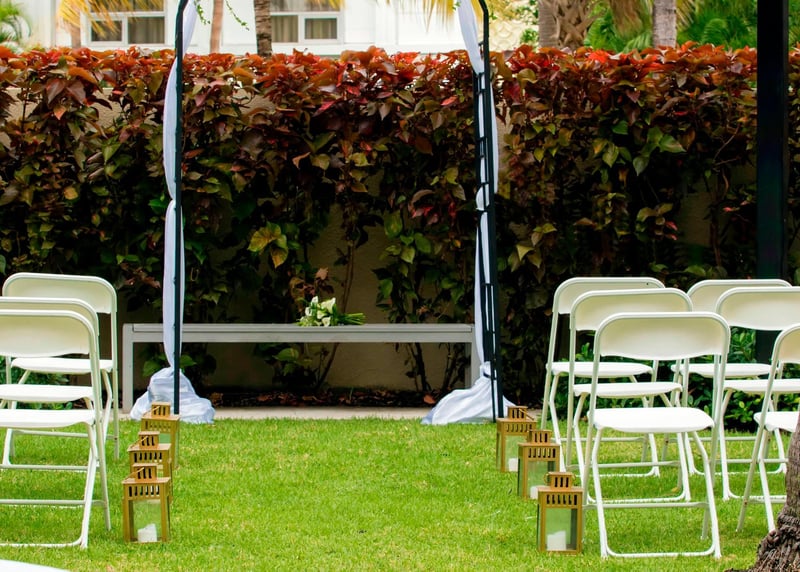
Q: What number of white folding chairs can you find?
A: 9